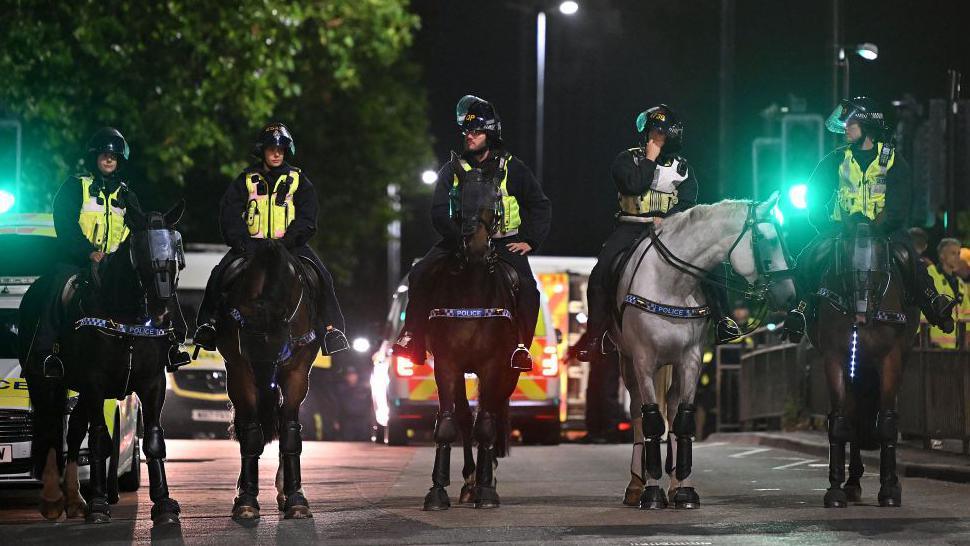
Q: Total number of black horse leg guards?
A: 10